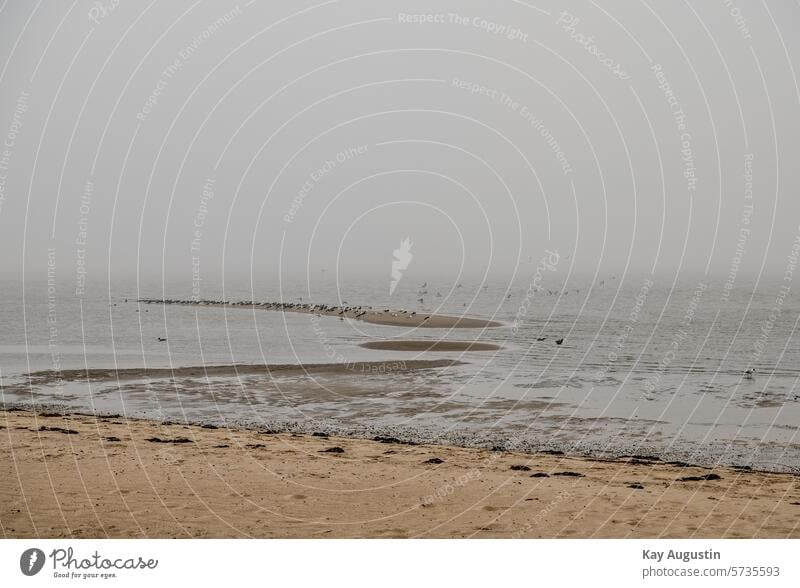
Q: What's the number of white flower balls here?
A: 0